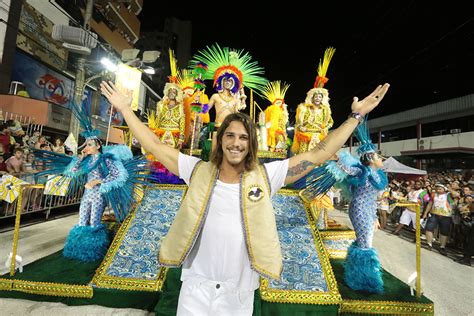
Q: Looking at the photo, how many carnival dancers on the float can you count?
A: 7